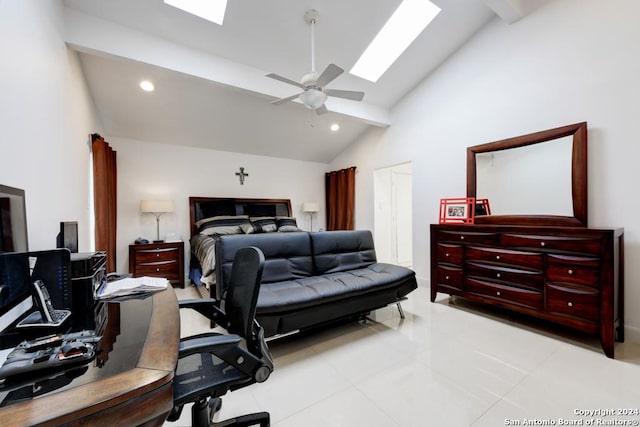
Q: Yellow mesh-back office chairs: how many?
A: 0